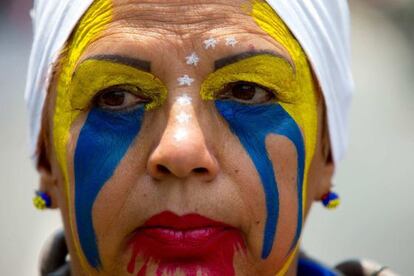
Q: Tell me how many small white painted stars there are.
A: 7